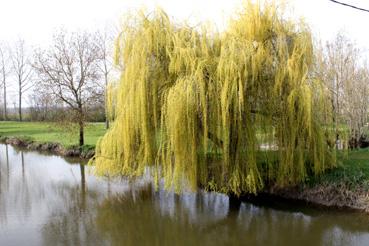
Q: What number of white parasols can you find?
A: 0